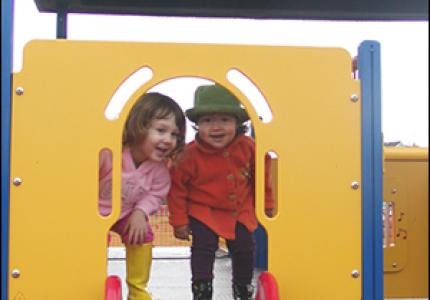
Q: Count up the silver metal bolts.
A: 6